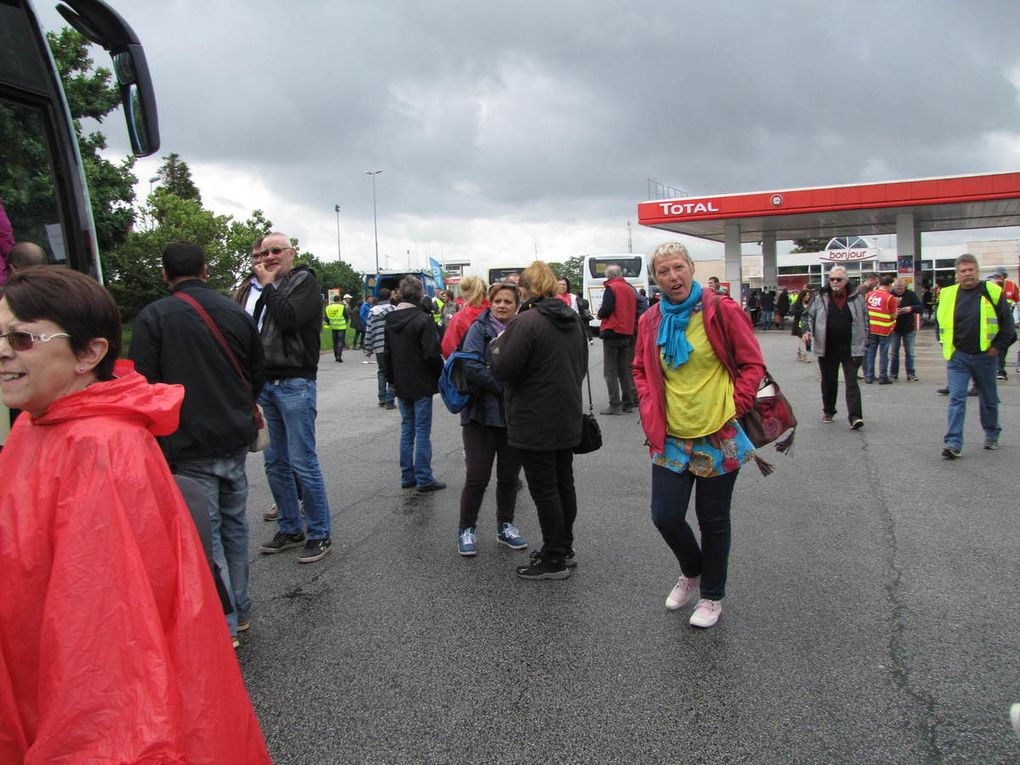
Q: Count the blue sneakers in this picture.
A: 2